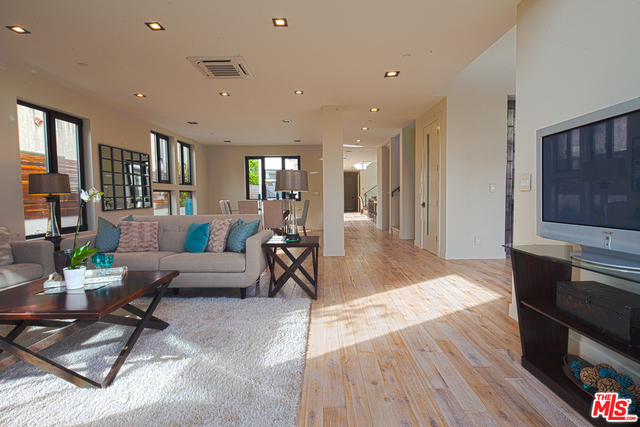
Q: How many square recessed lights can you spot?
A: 14